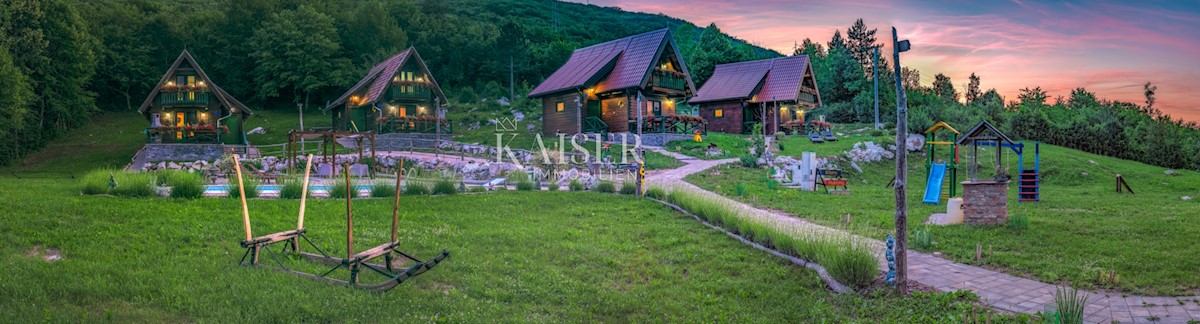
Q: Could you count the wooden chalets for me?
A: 4